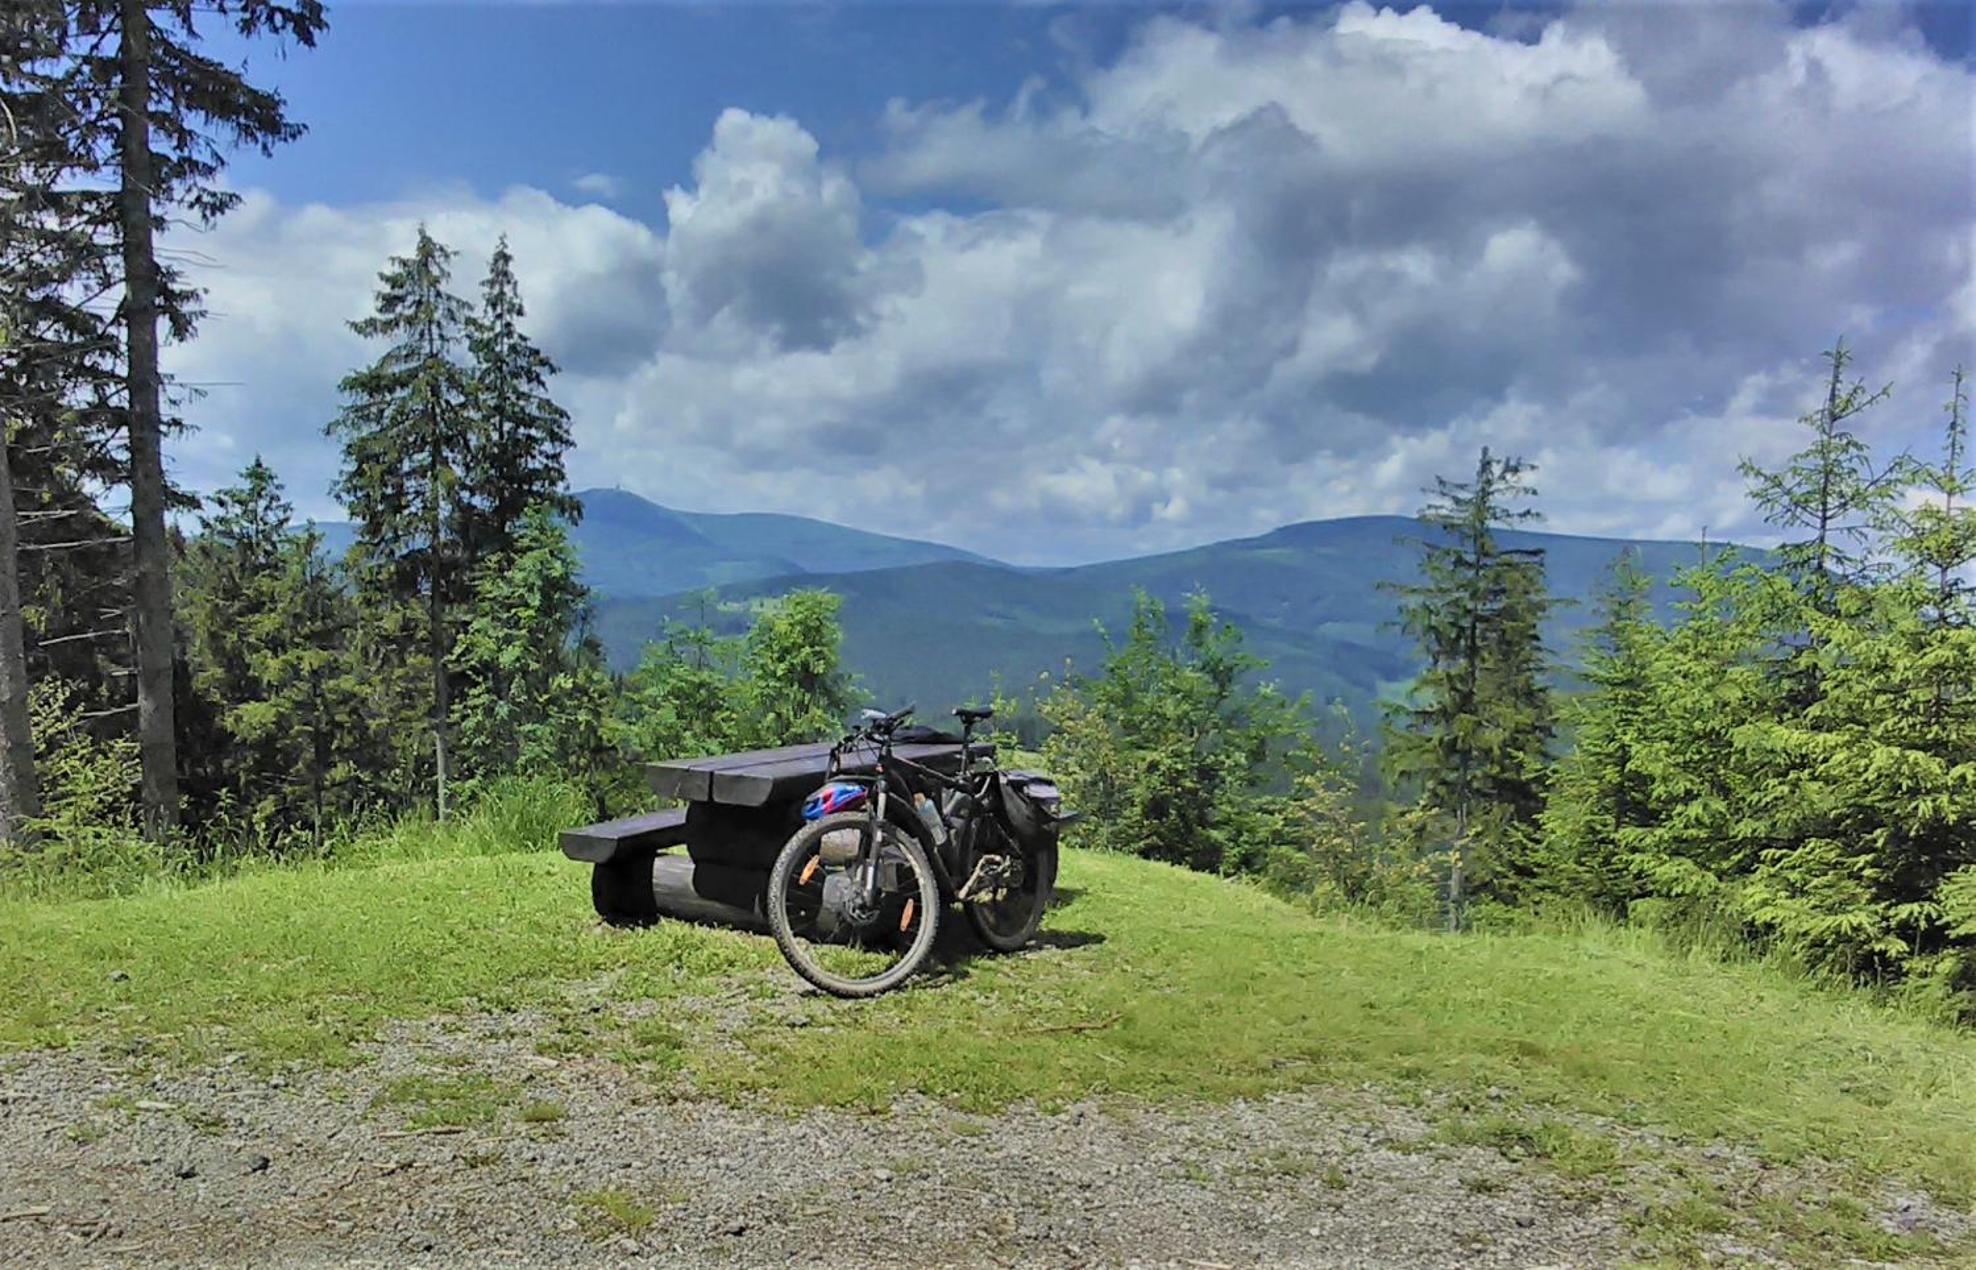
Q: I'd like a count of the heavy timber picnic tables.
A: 1